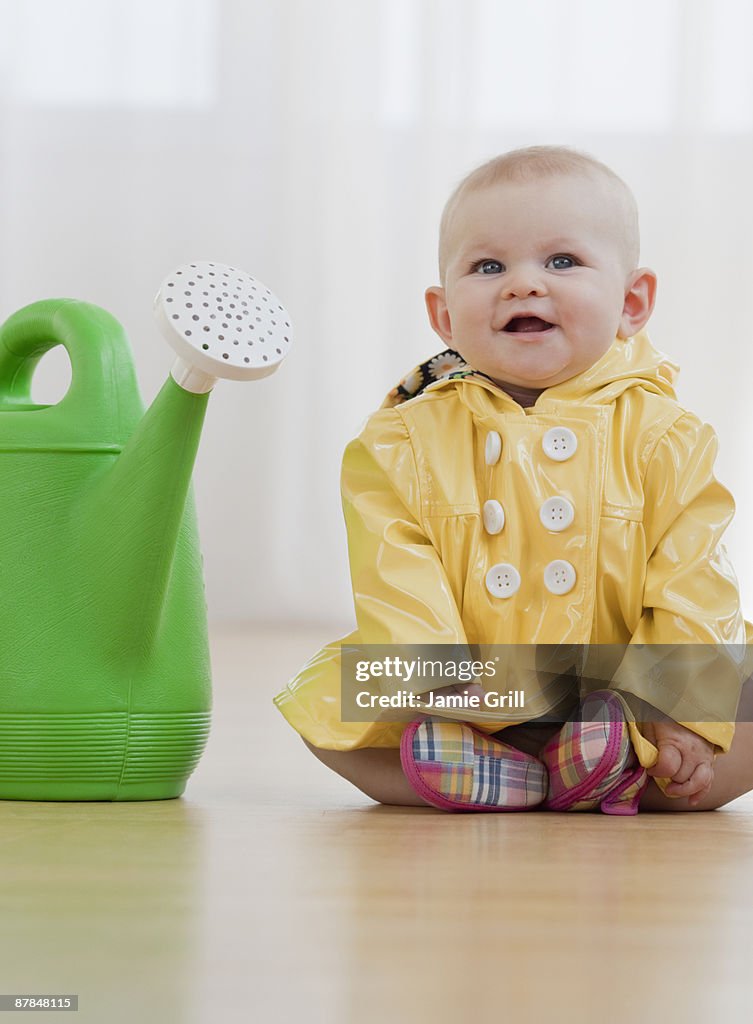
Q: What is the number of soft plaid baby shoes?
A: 2